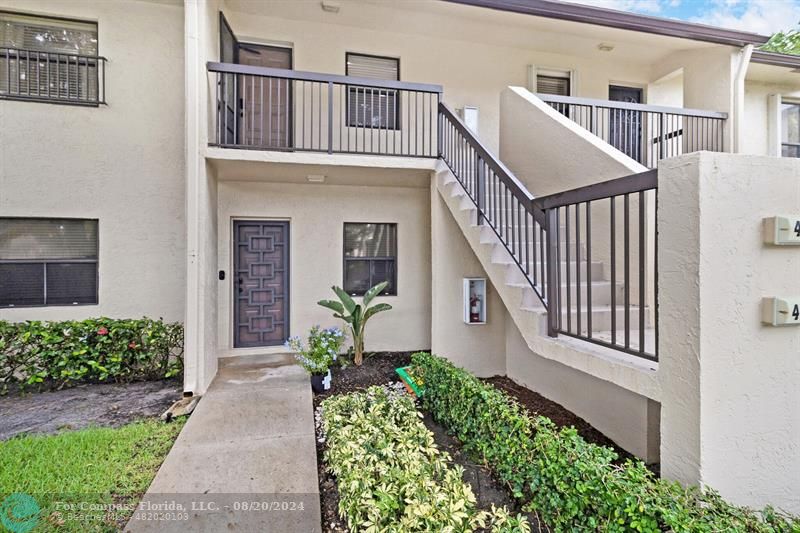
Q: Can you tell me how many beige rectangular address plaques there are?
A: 2